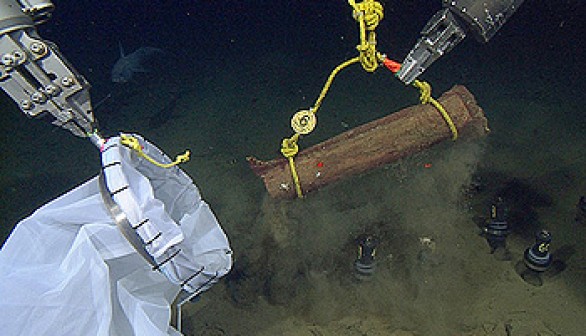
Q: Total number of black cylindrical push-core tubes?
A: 3